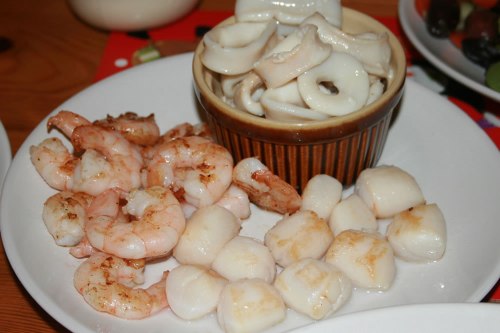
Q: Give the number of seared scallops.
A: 11